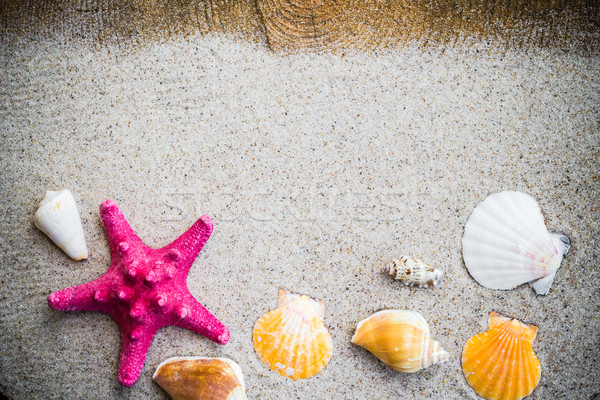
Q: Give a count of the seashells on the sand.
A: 7